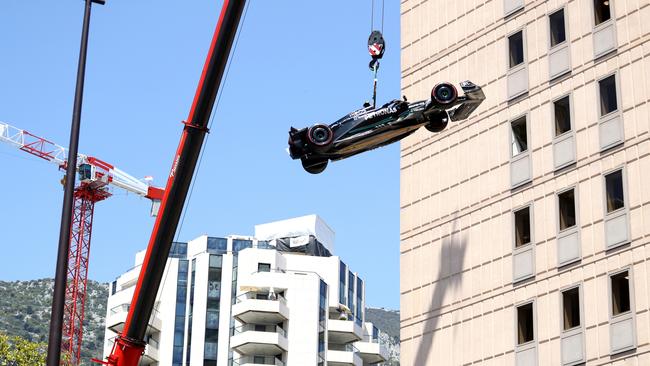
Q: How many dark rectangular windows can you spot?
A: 12